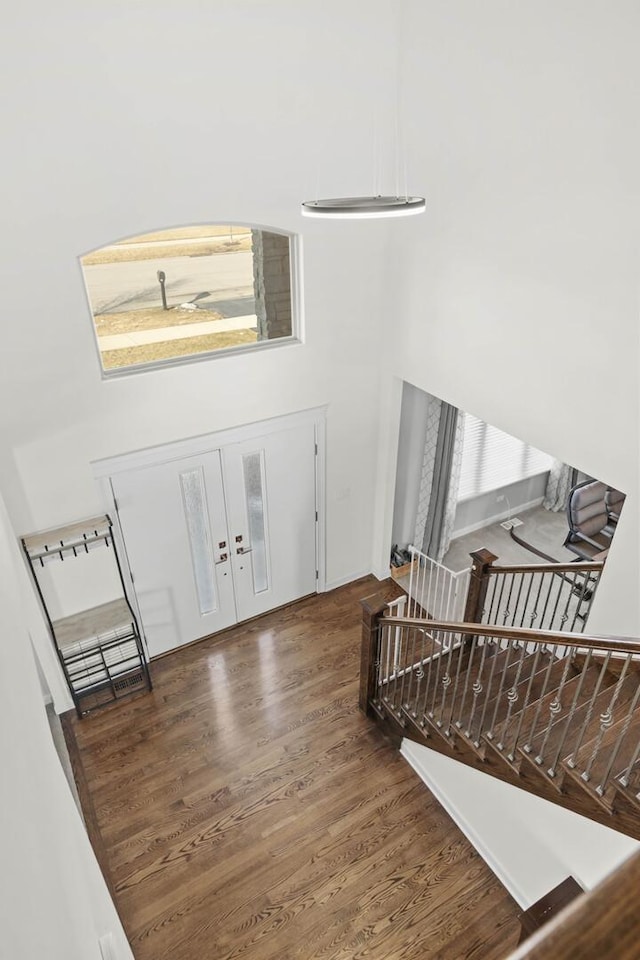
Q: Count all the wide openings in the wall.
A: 1